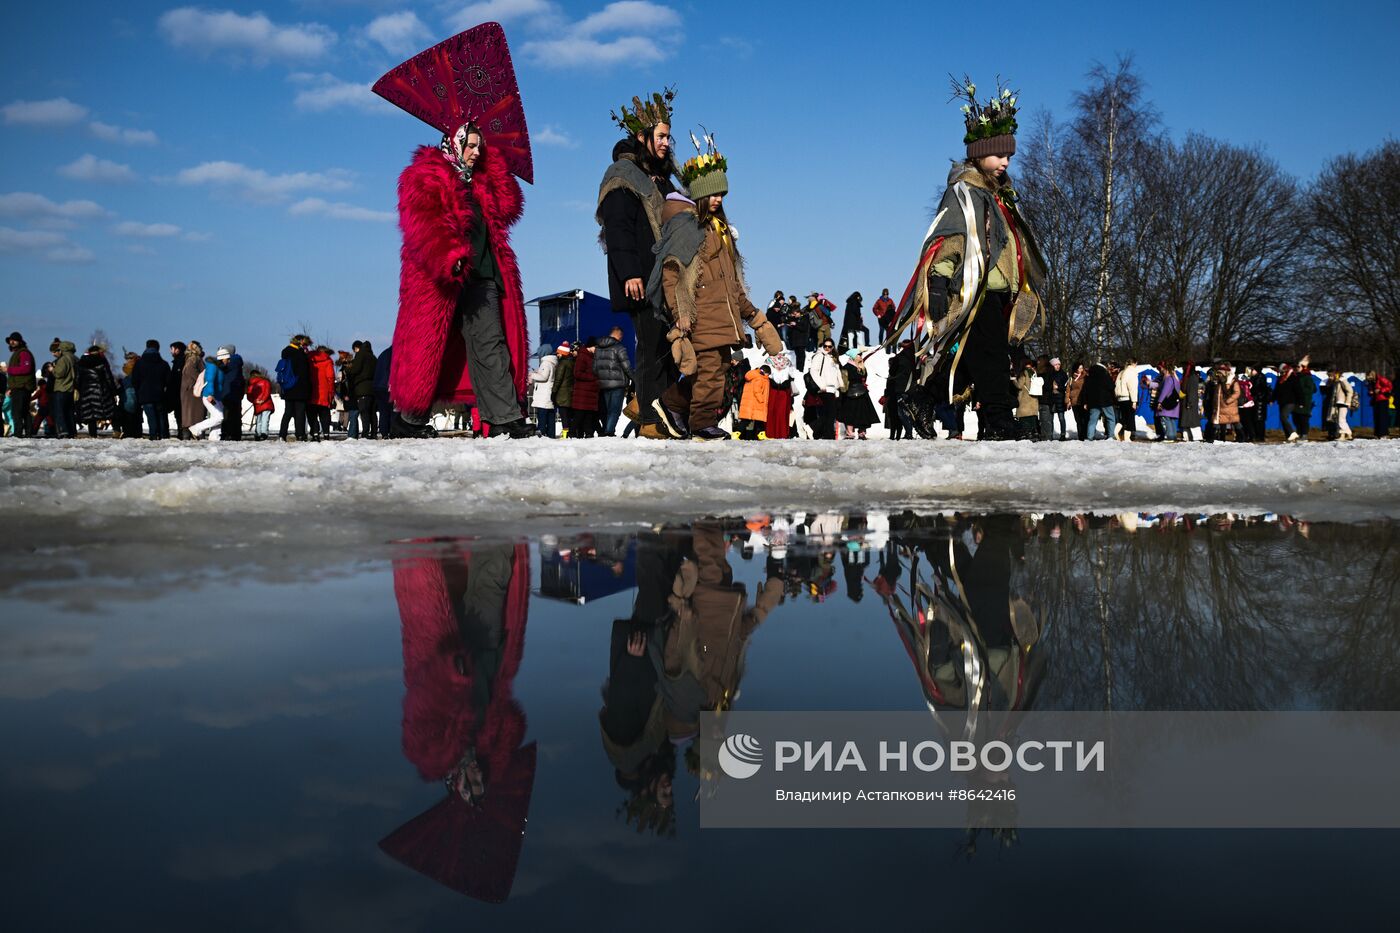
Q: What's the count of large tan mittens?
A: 2